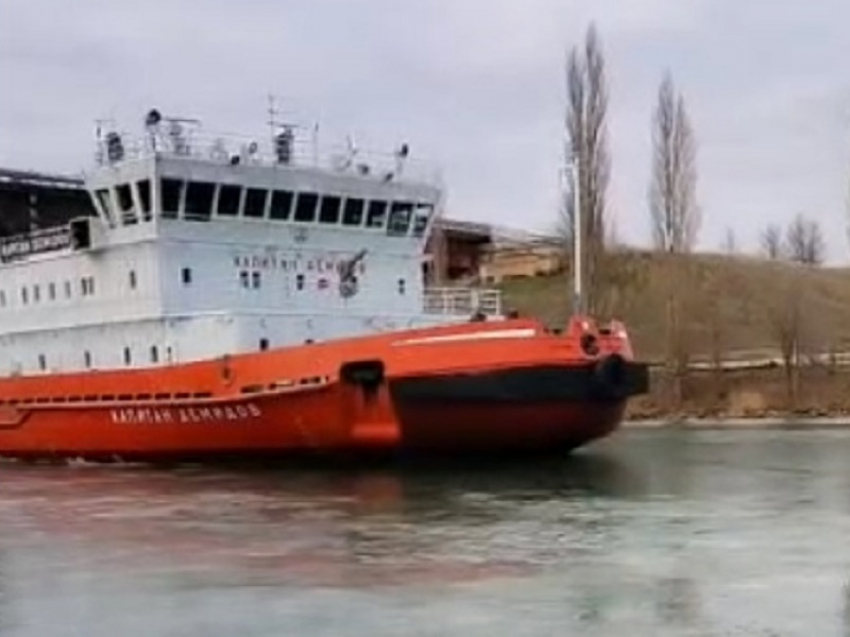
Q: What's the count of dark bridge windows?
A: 14